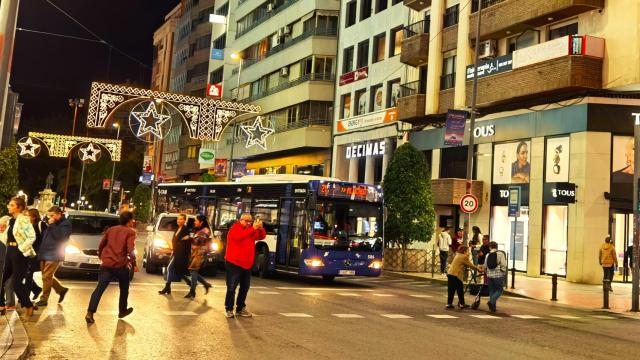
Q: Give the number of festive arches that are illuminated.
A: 2